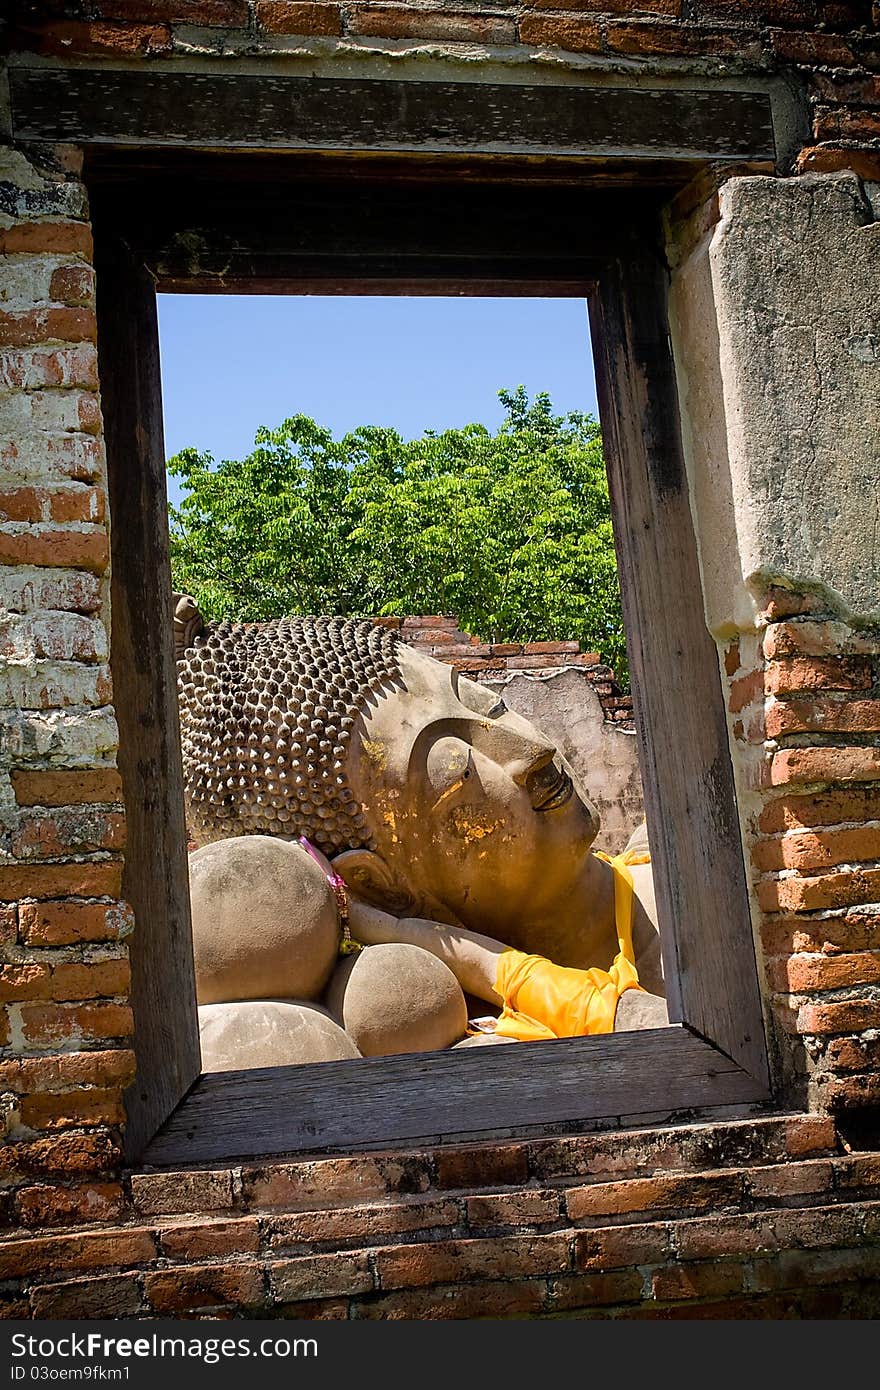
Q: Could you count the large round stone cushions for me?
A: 3